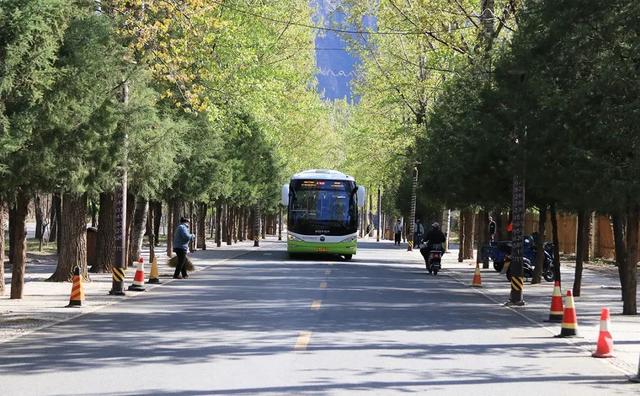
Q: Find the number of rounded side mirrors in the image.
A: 2